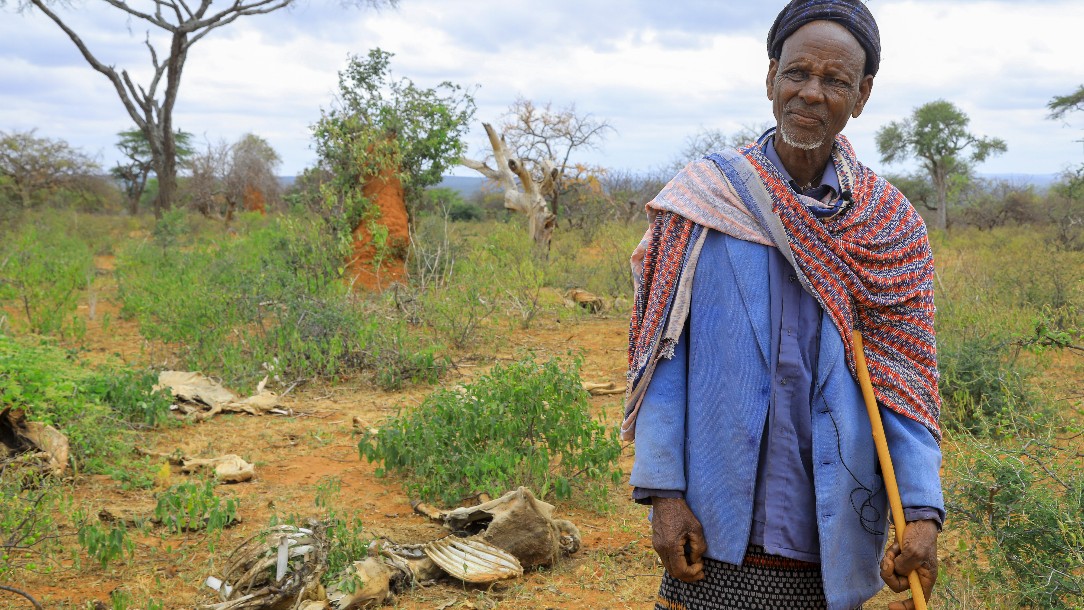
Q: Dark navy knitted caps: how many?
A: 1